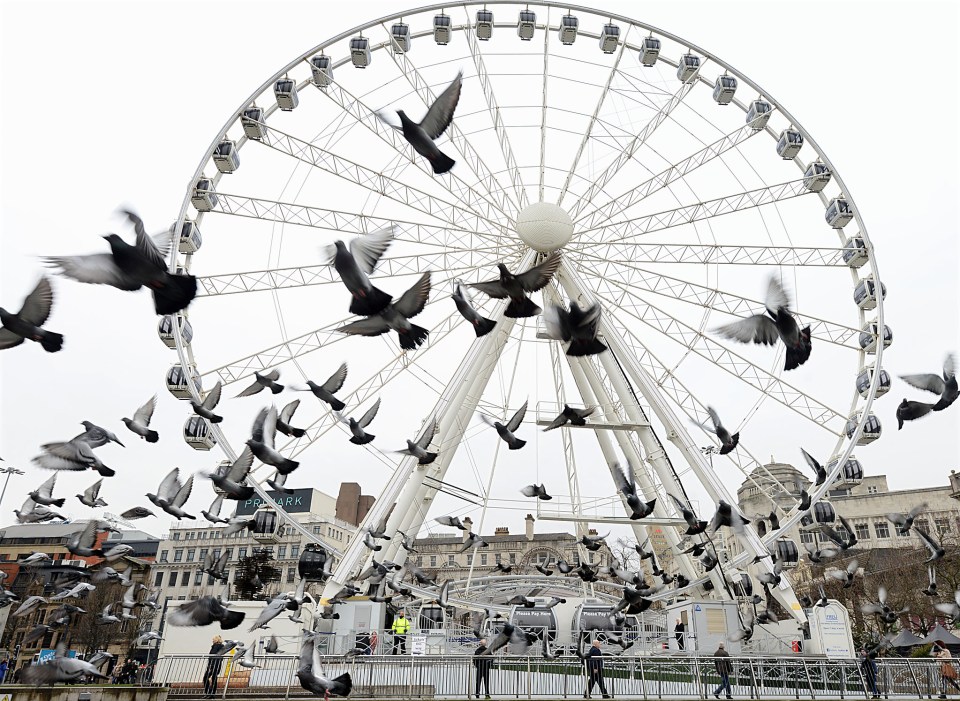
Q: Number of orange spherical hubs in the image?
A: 0